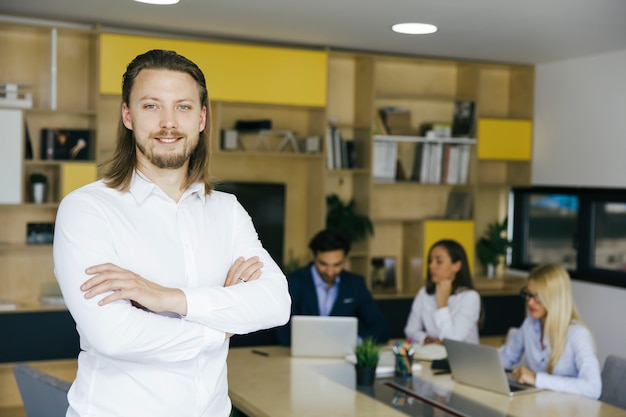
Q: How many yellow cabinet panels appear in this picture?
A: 4